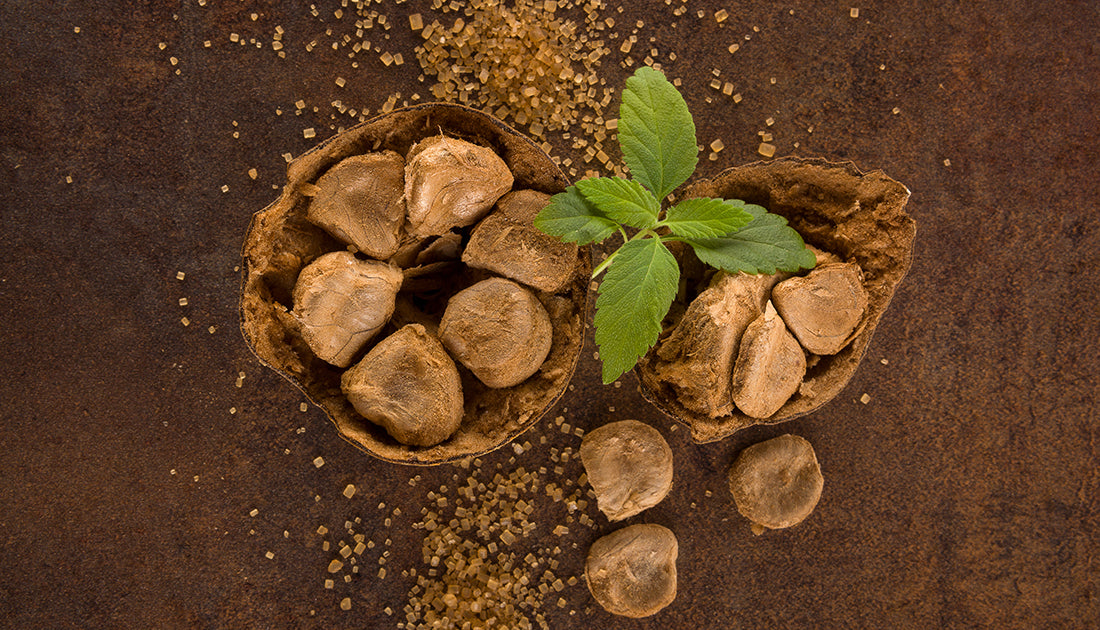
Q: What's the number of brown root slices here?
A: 12